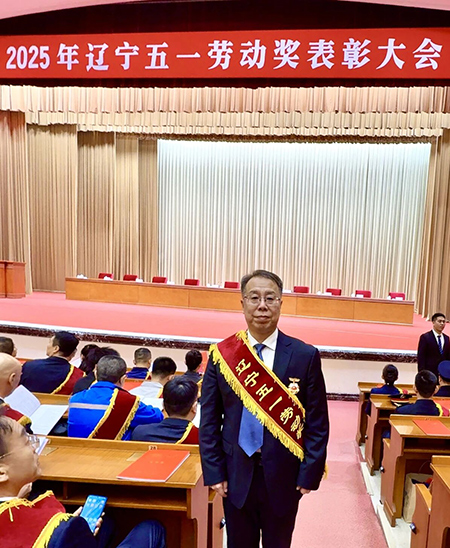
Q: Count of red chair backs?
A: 9